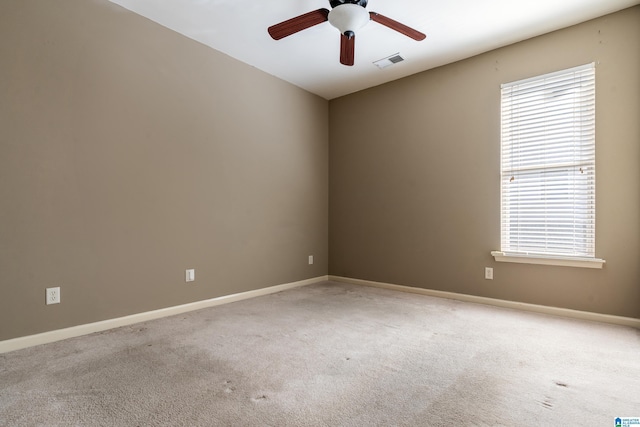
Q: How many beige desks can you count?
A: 0